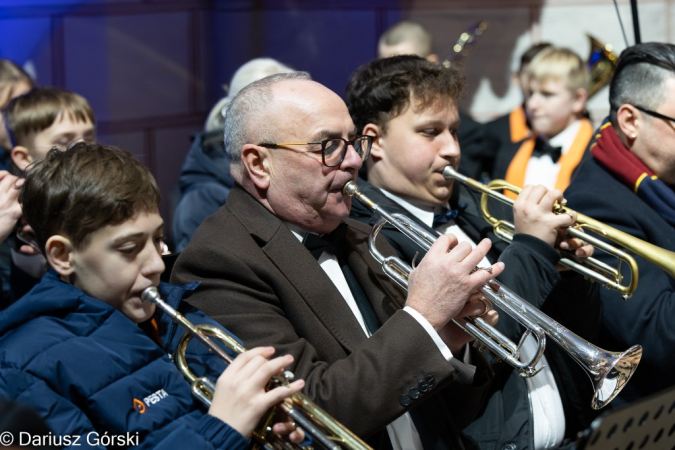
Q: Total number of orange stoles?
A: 2